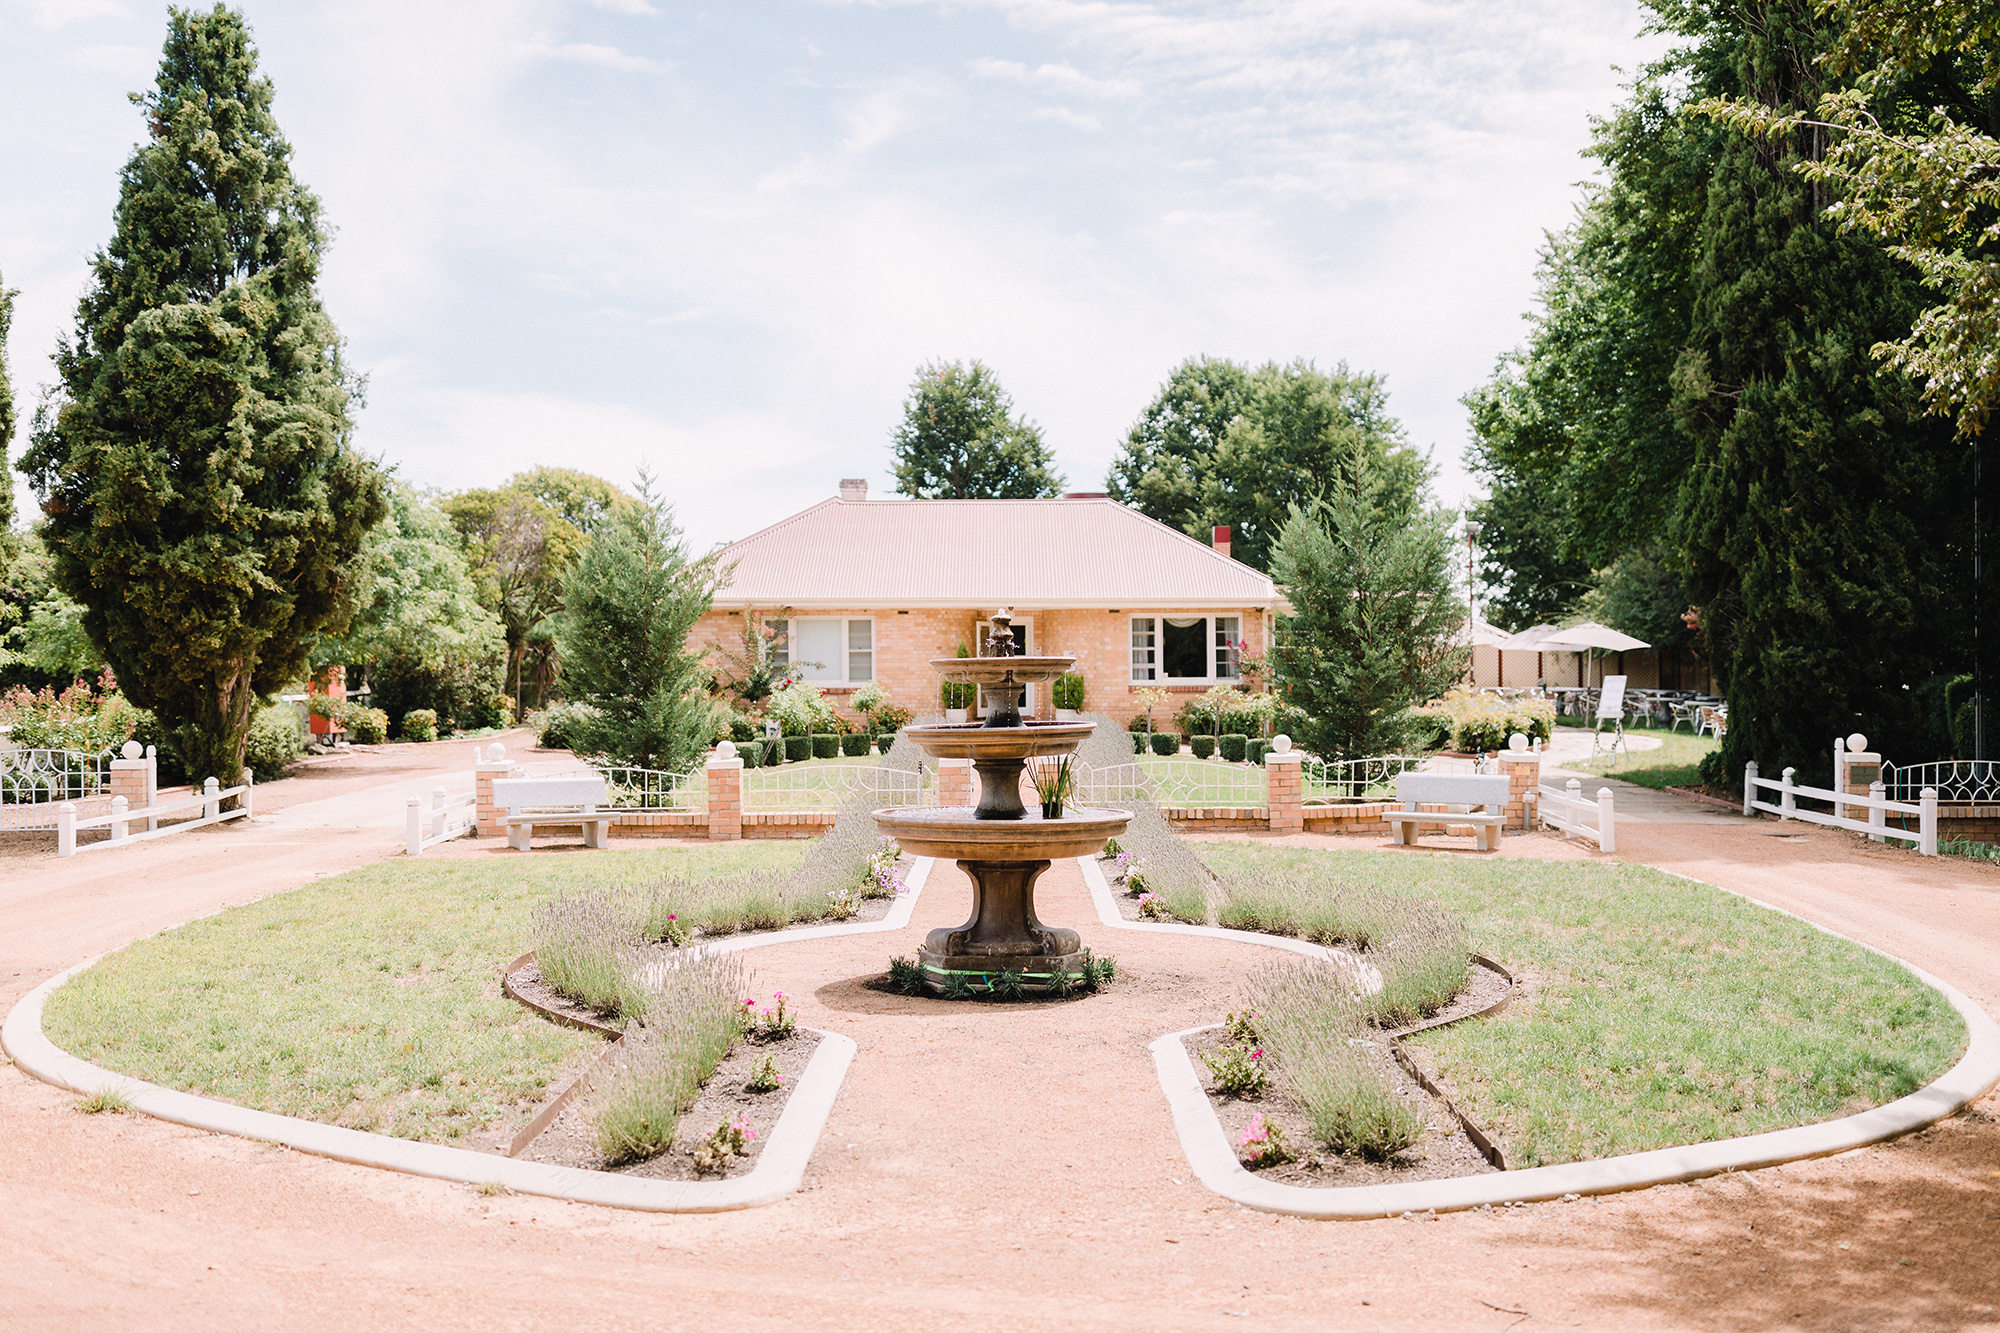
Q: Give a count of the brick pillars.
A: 8